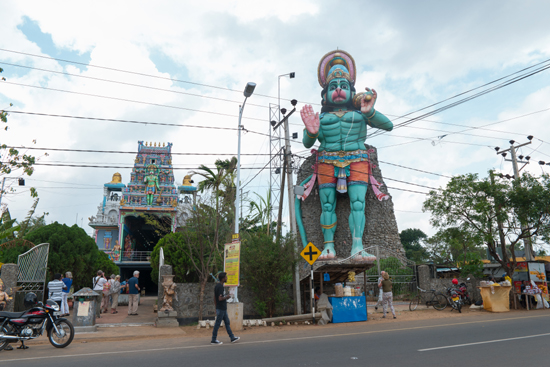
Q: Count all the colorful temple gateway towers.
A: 1